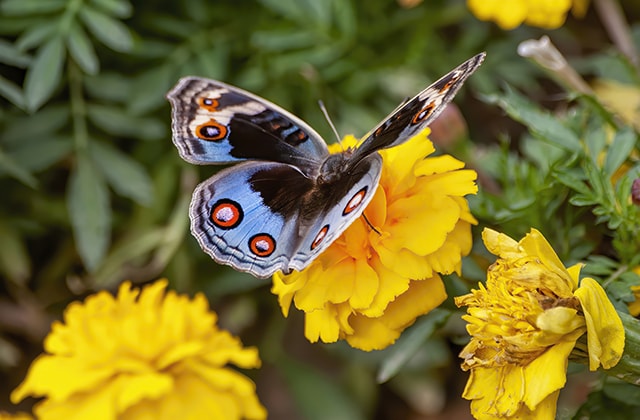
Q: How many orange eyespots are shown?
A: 8